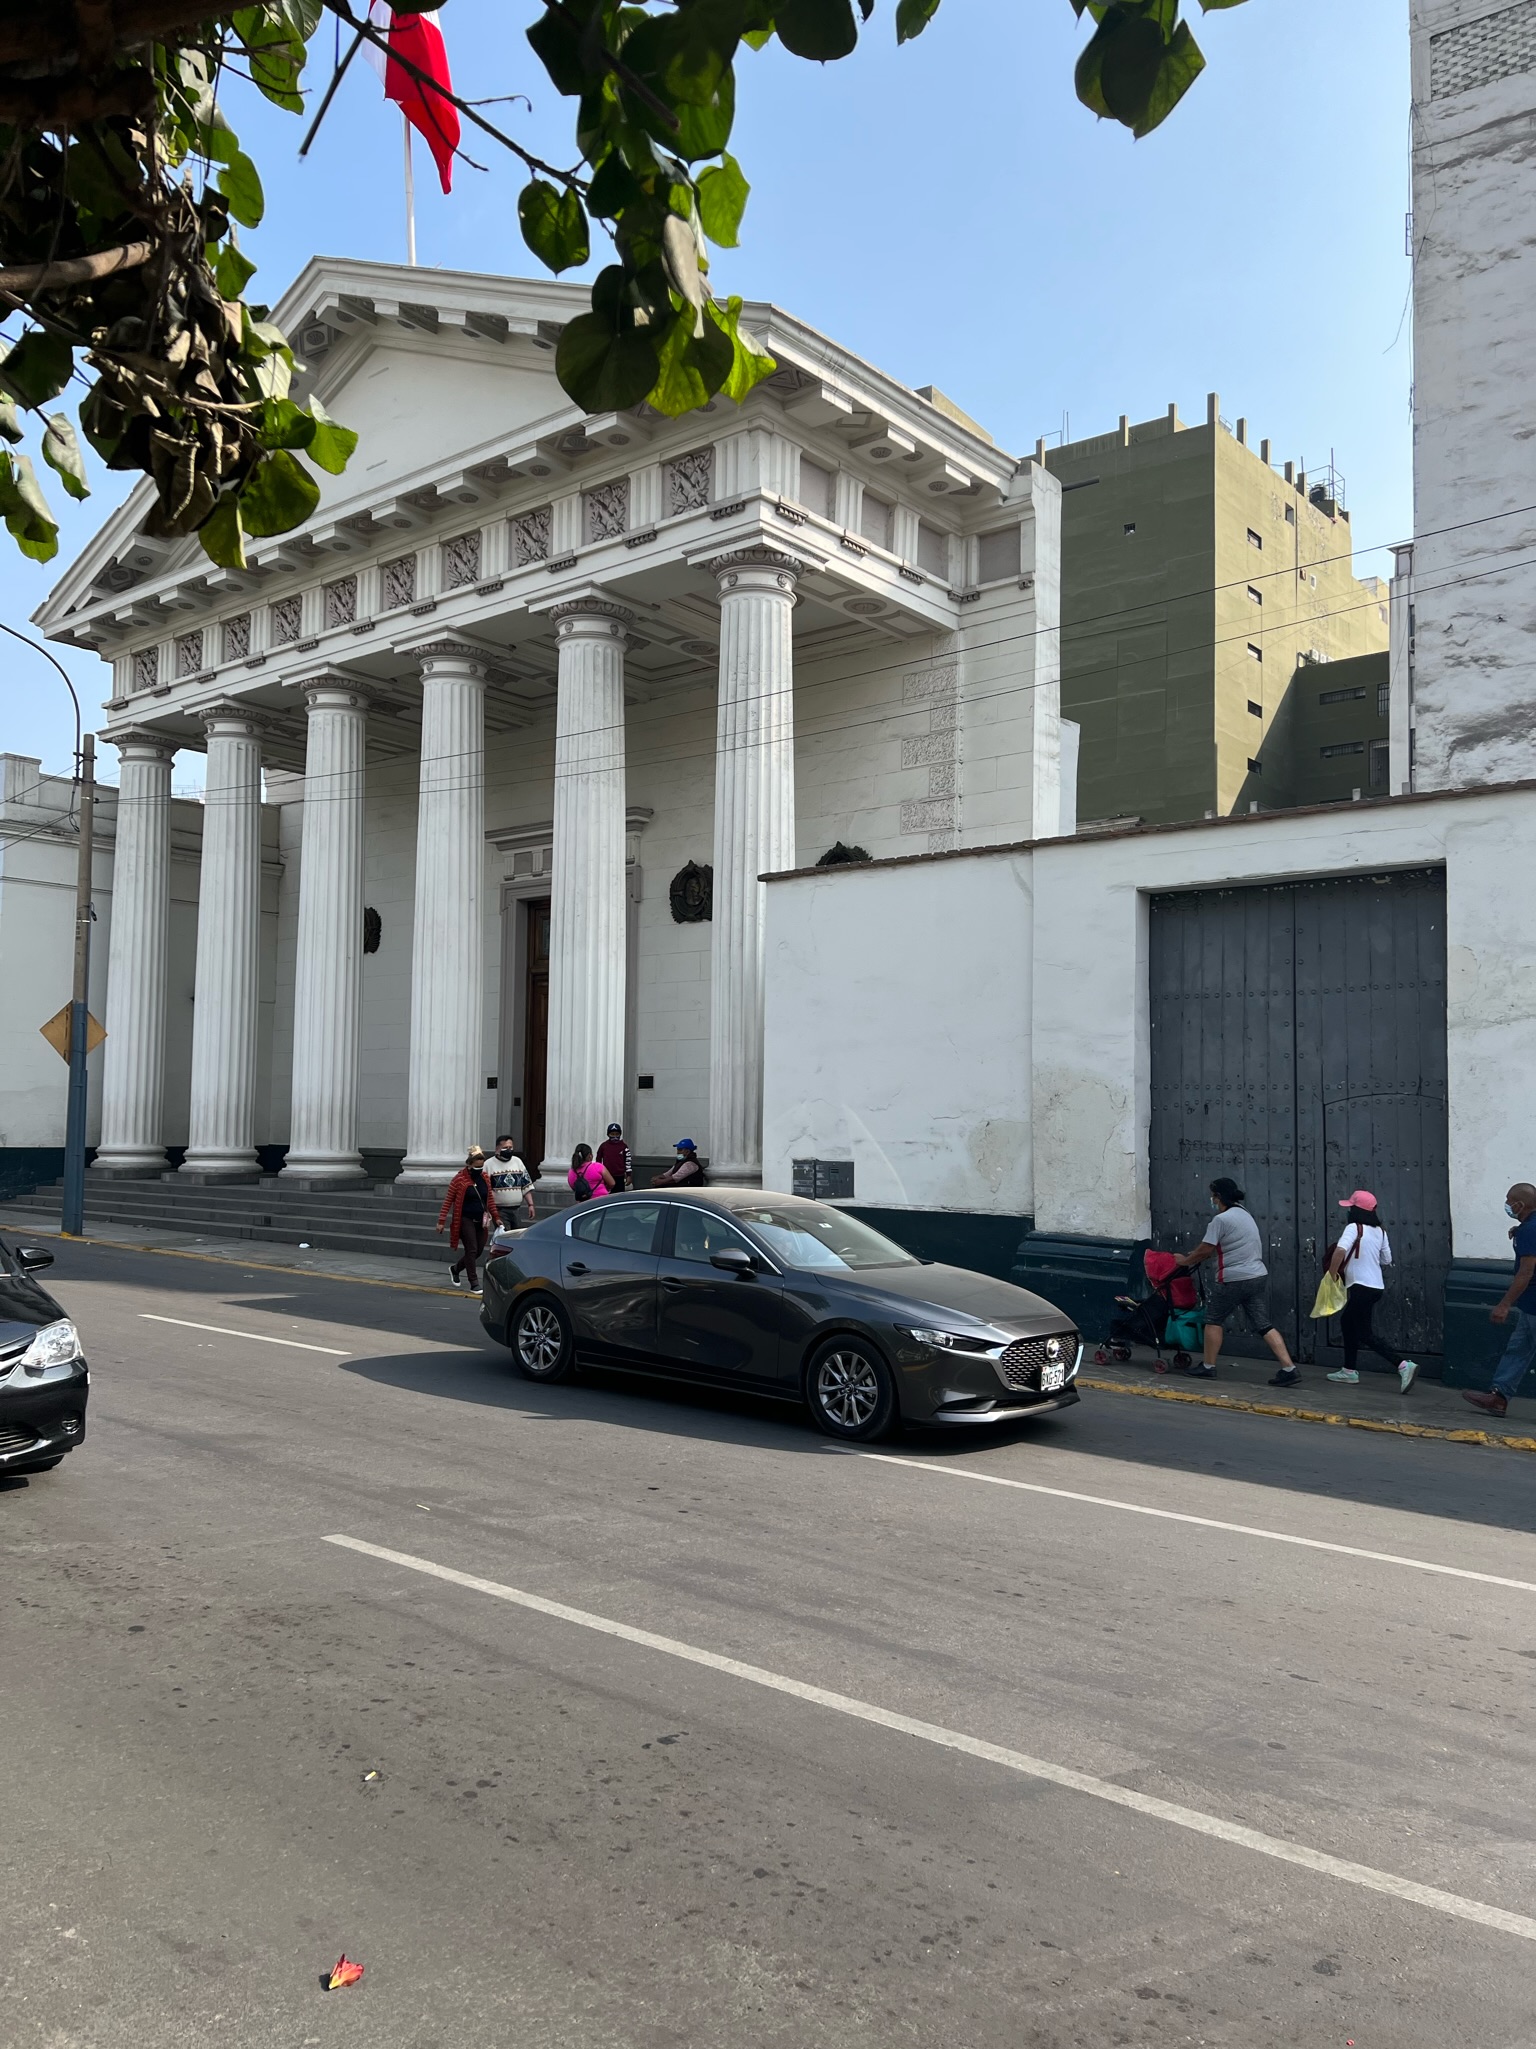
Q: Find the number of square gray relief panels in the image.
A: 10